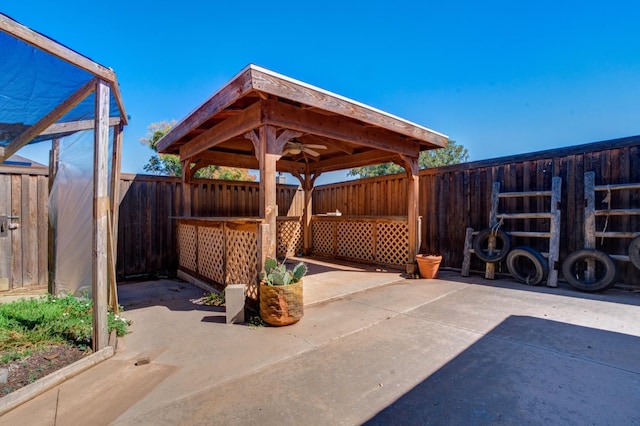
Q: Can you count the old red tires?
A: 0